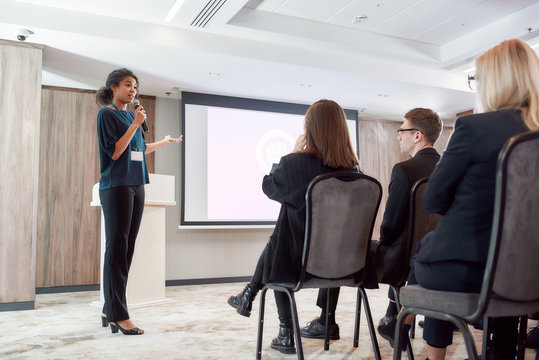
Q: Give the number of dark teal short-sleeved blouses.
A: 1